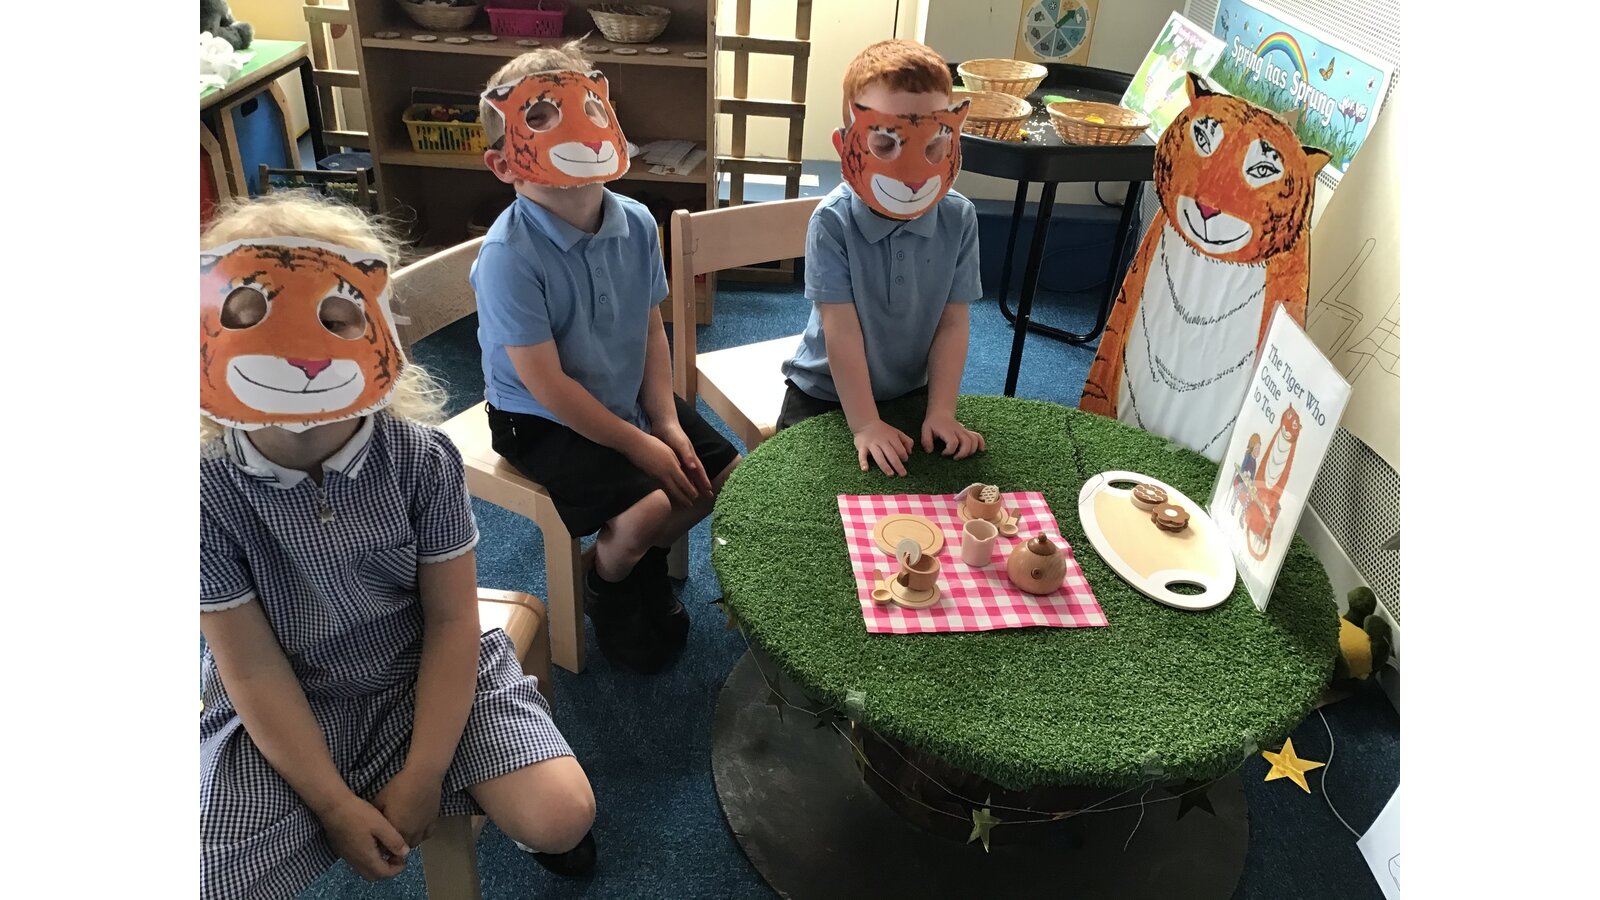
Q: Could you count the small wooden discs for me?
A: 9